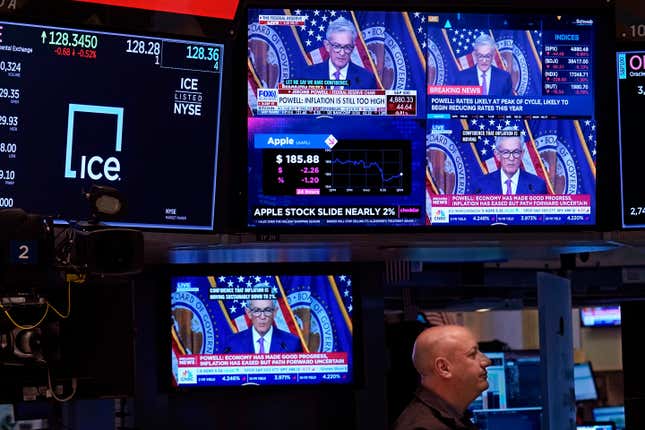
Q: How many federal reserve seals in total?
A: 8